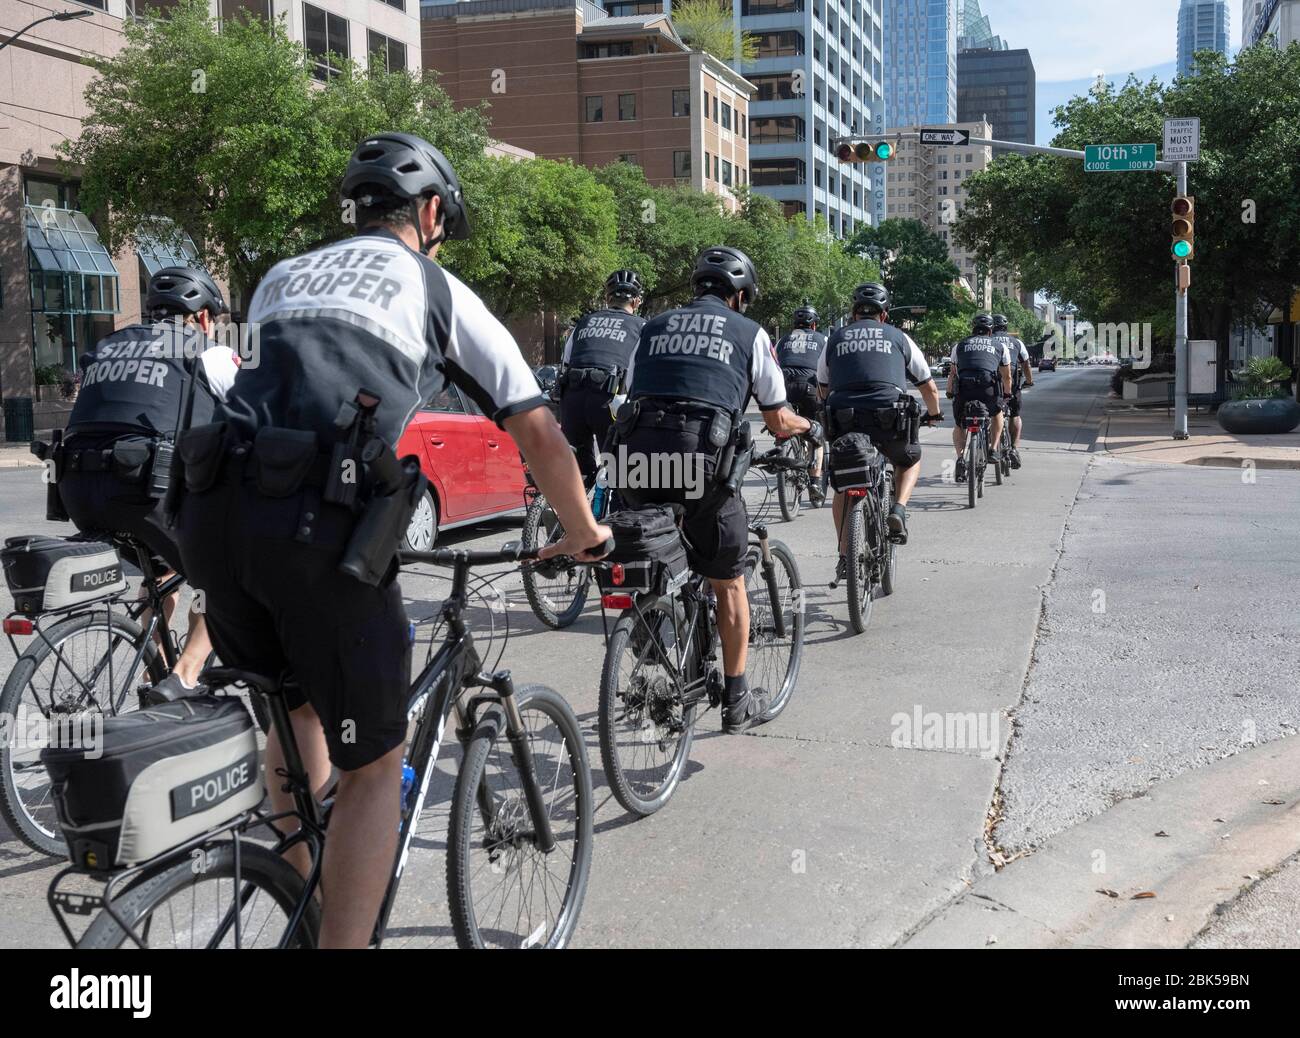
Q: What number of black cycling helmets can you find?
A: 8